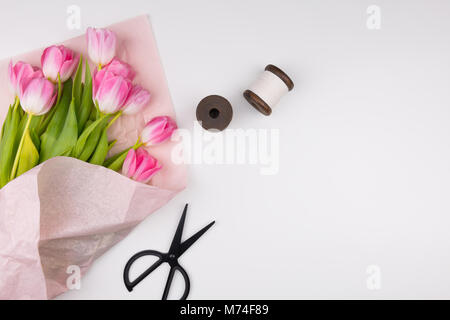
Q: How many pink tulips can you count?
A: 9